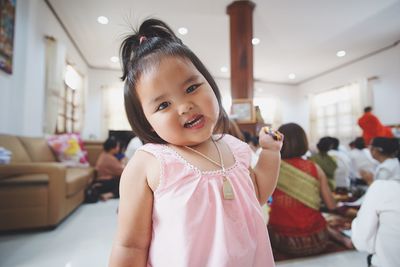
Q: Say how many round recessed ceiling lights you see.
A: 7